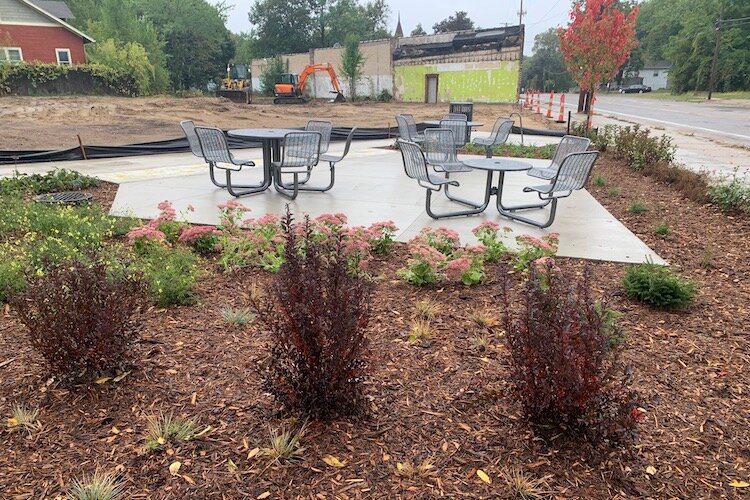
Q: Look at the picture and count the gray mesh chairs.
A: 15